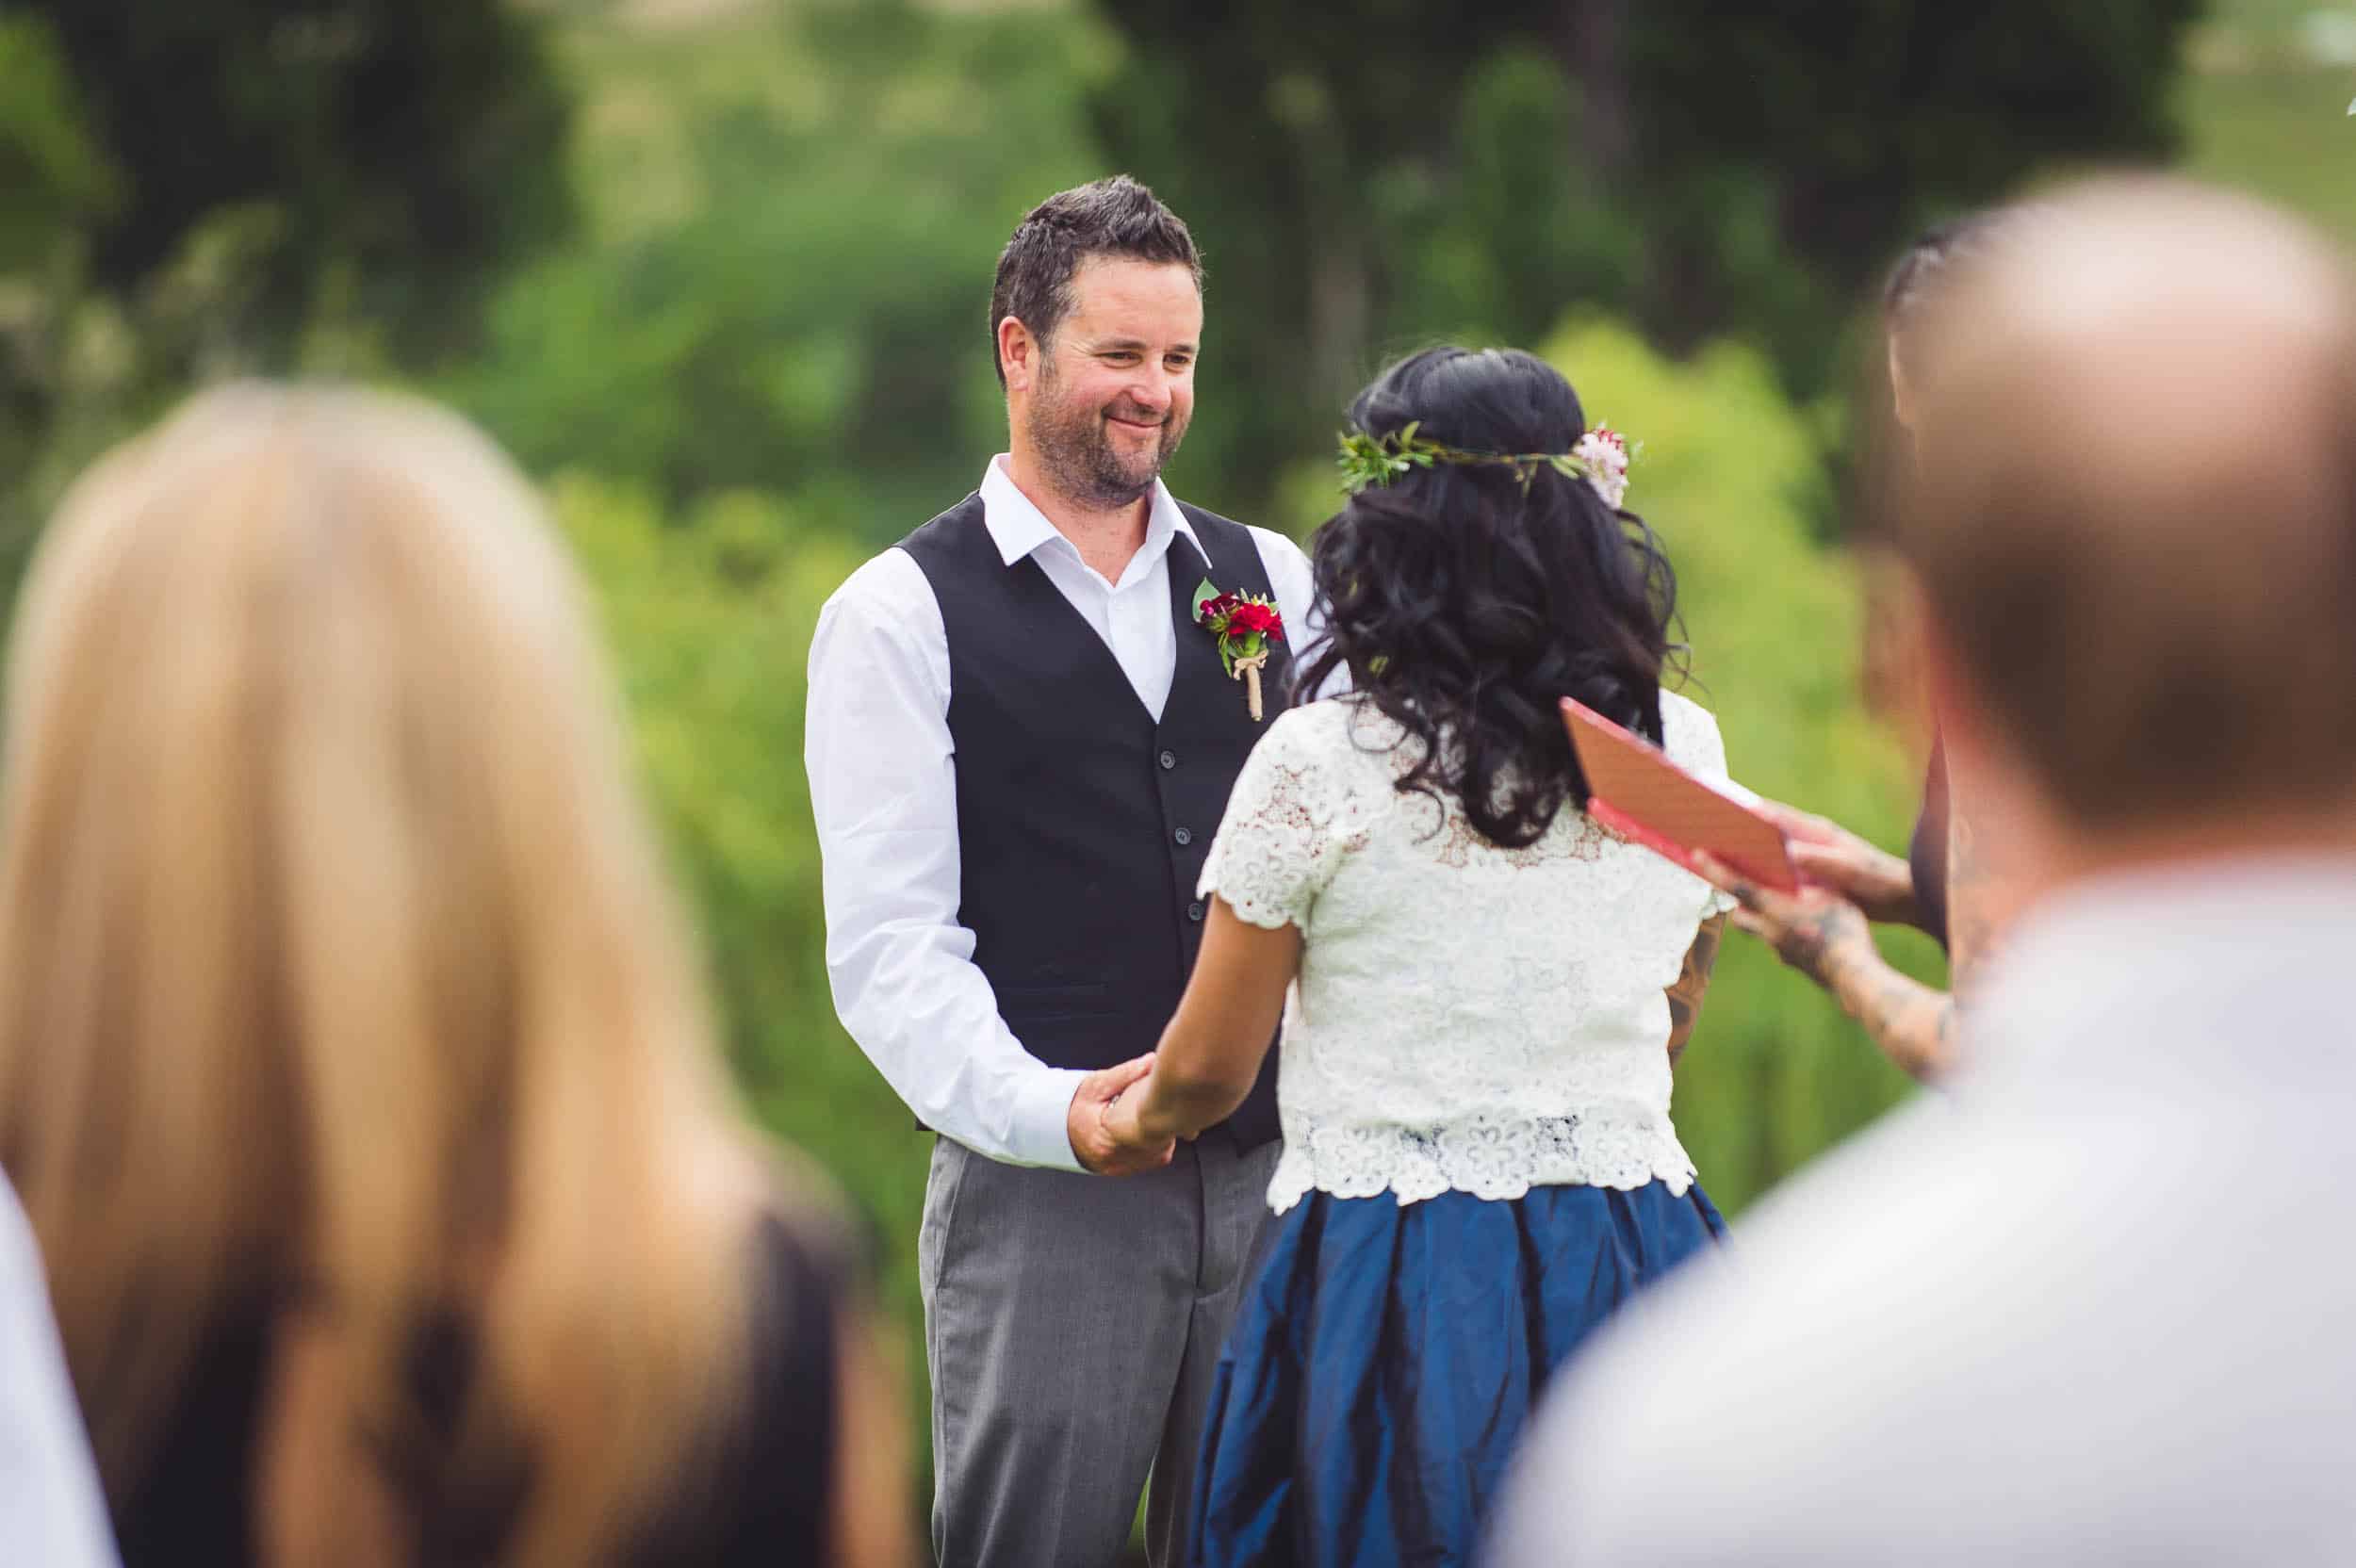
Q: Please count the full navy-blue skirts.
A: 1